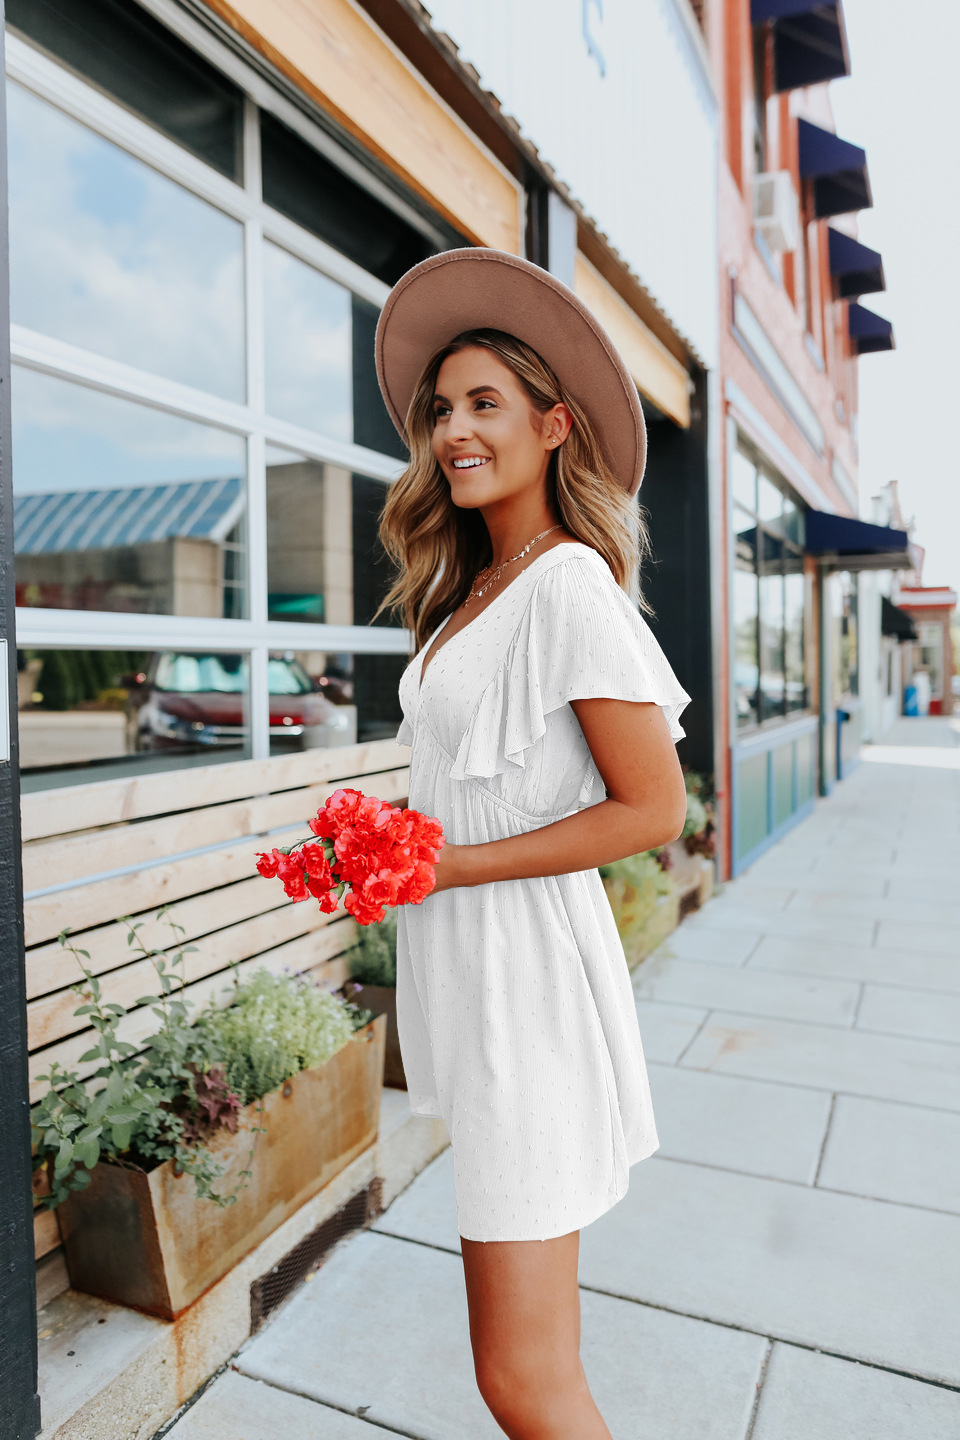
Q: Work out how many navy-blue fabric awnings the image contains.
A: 5